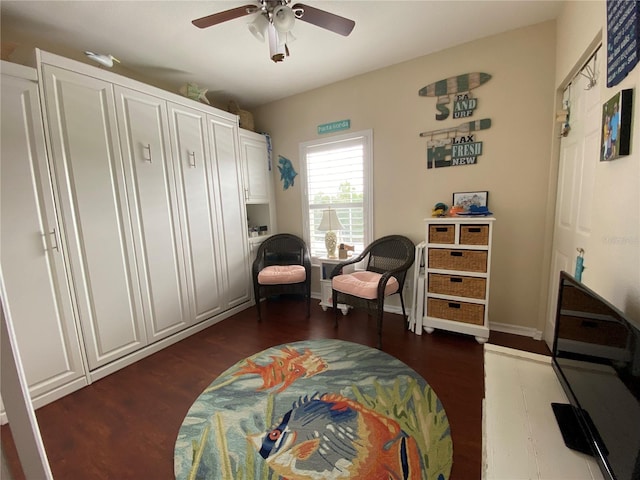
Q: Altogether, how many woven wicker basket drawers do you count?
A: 5